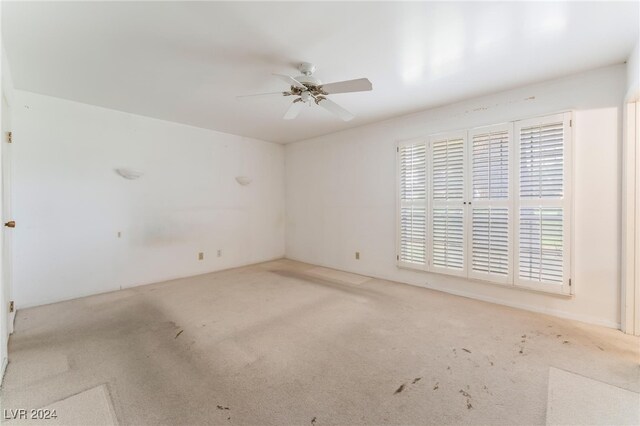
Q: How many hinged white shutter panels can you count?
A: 4